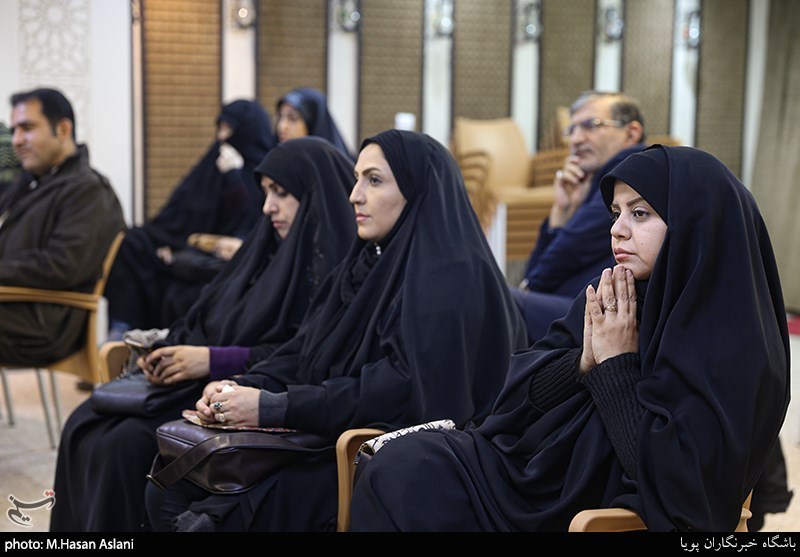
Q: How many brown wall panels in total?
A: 7